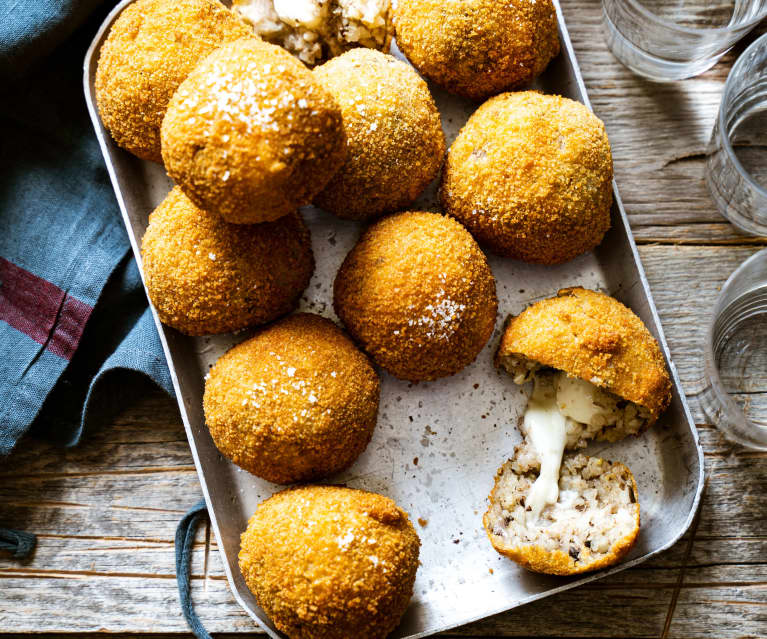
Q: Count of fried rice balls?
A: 11